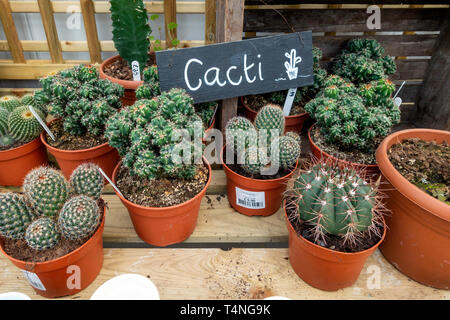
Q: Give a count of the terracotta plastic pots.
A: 11